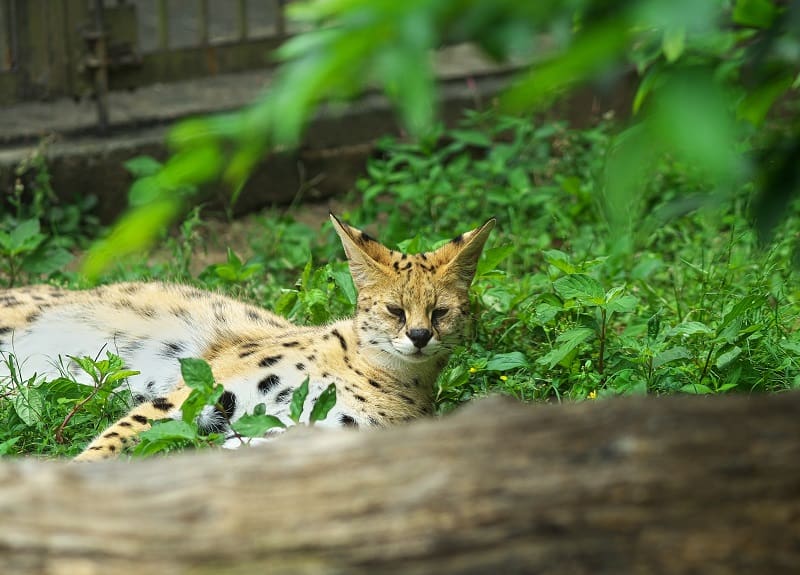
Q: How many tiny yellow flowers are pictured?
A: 3